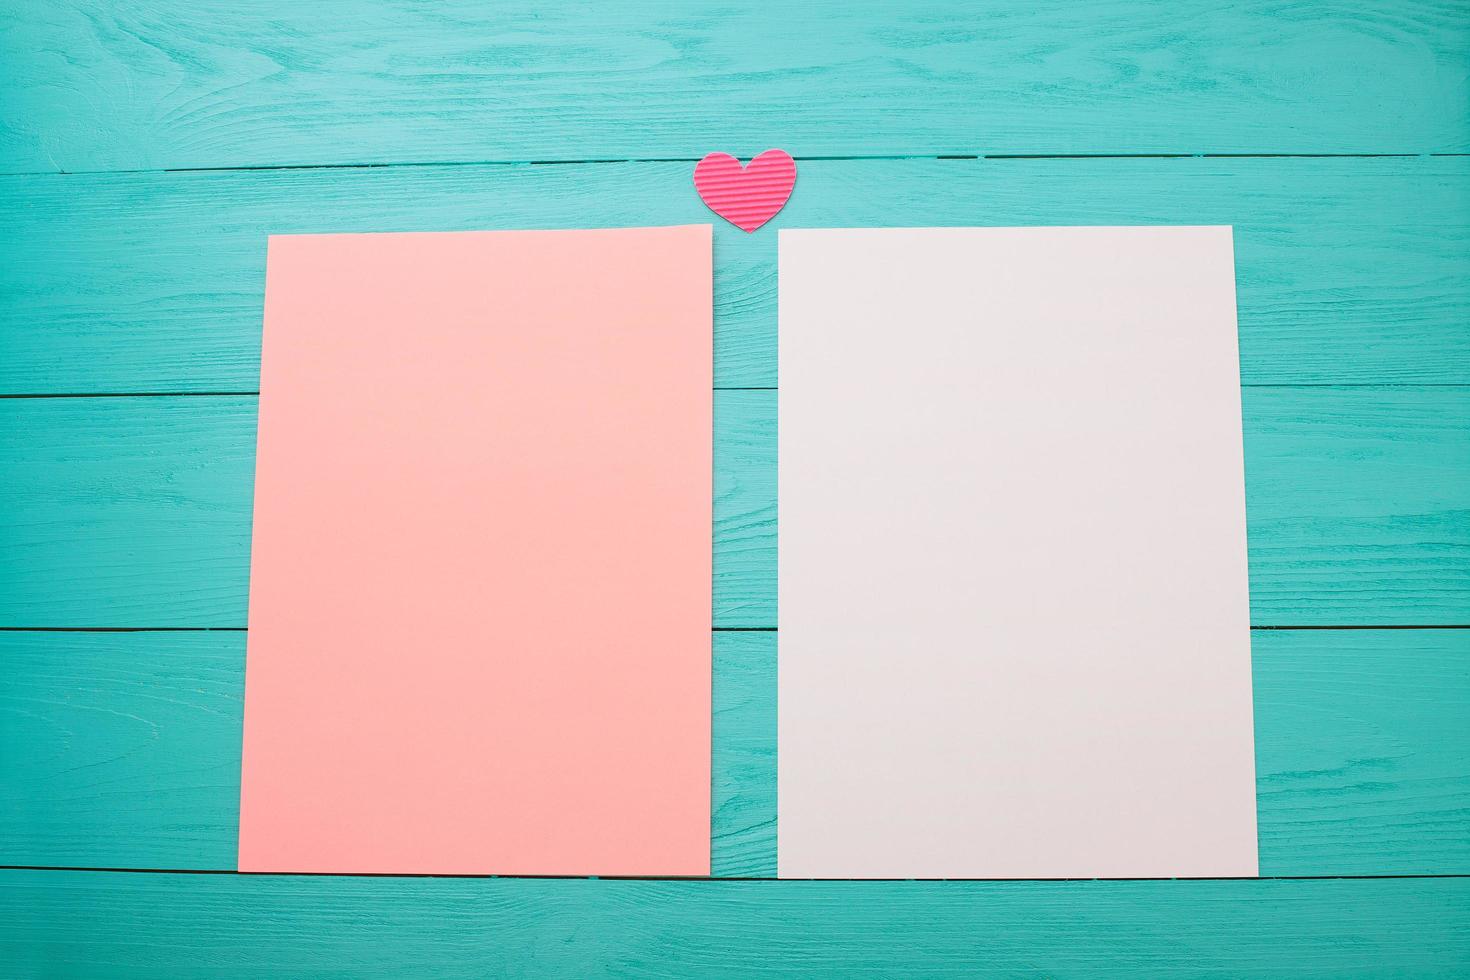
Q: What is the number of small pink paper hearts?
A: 1